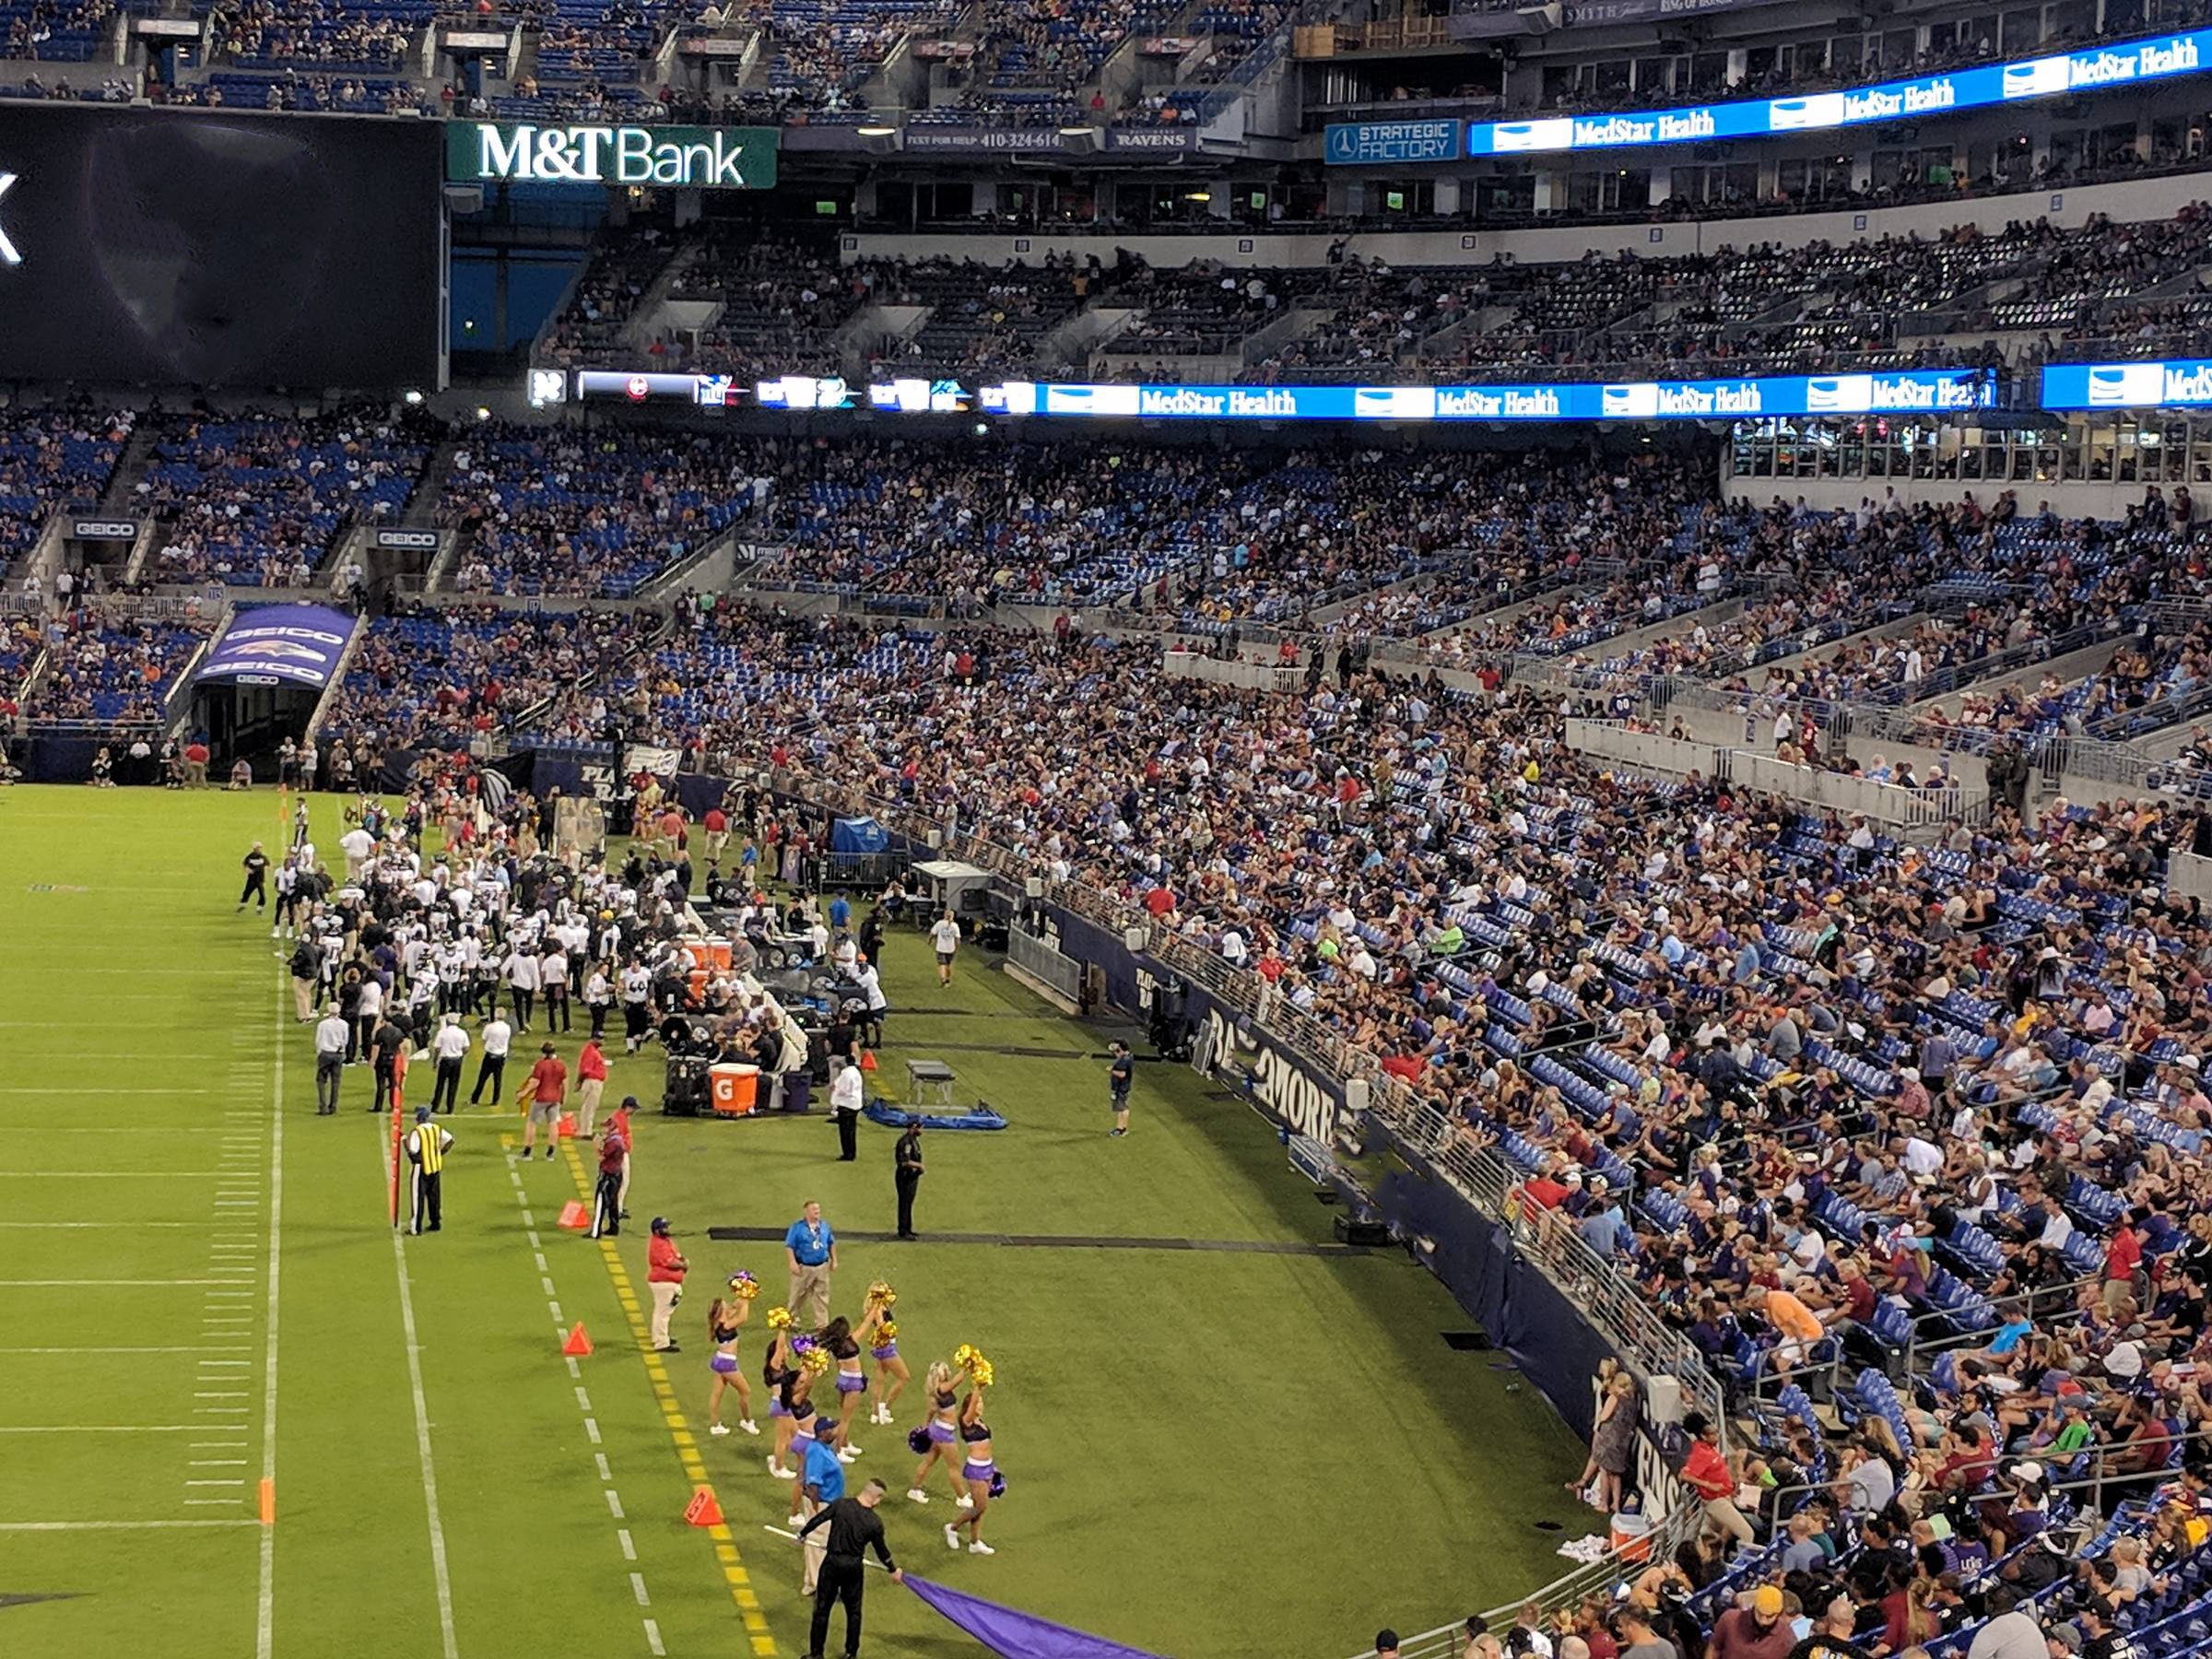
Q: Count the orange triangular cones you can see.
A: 5